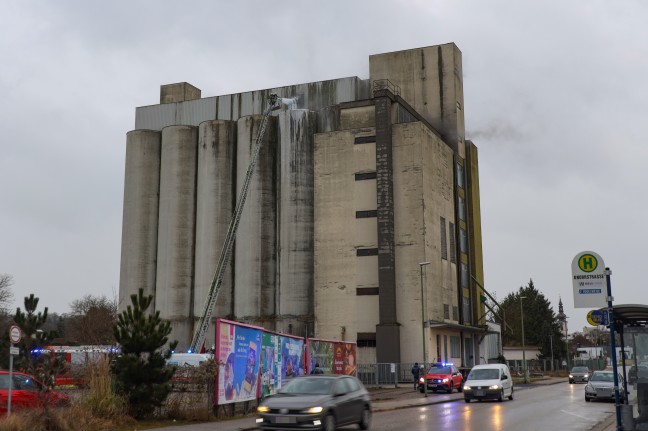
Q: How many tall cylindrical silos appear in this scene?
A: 5